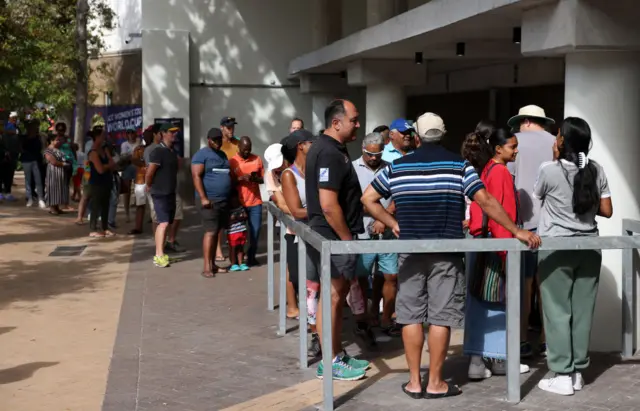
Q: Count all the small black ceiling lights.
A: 3